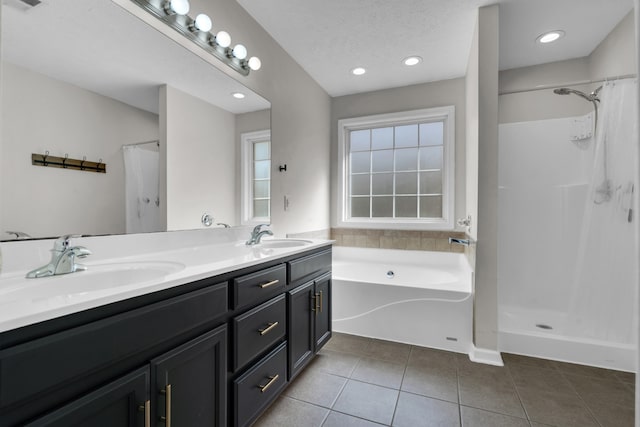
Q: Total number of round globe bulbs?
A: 5